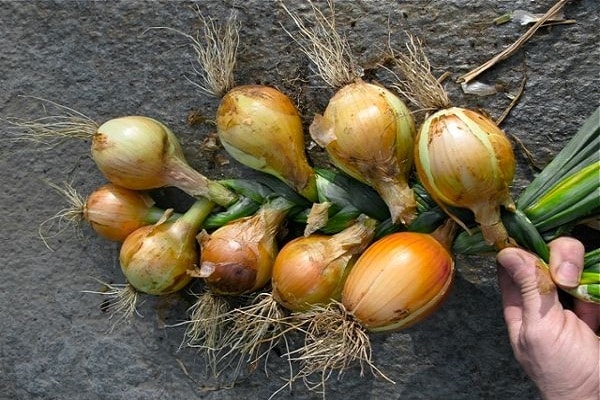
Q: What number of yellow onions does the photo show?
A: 9